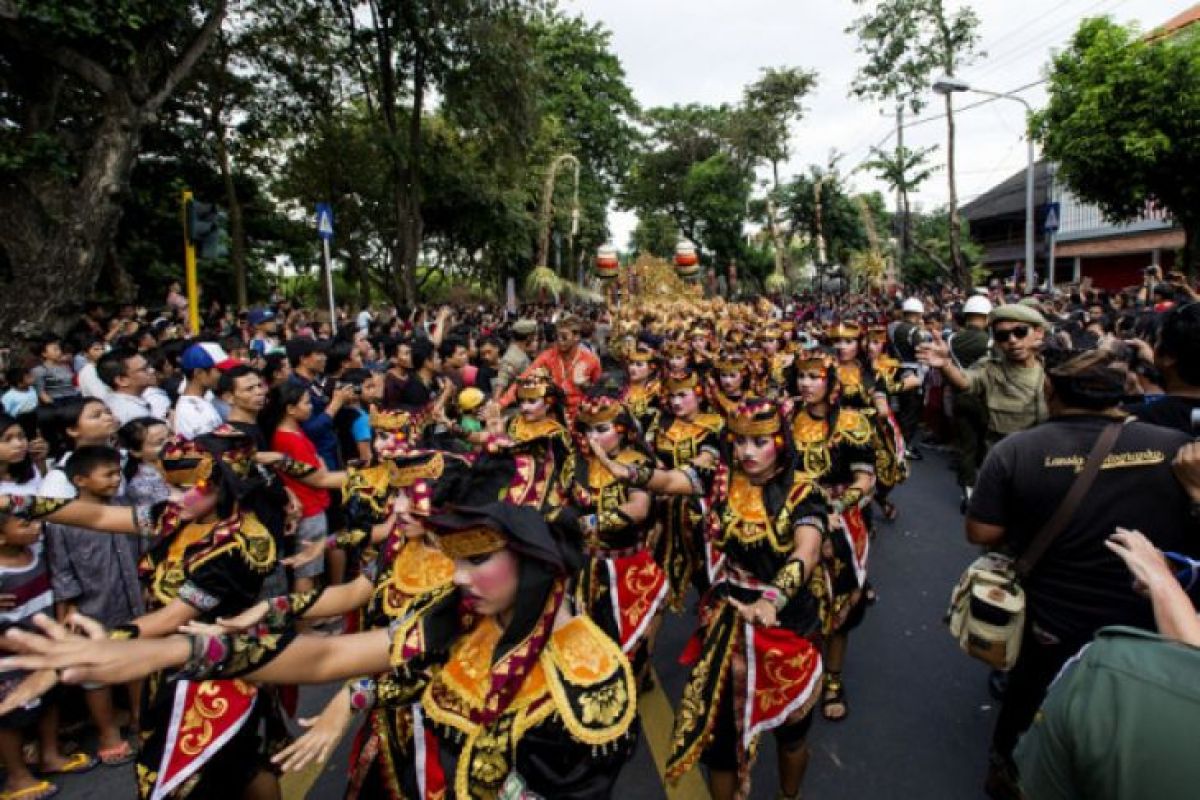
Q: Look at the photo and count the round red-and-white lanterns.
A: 2